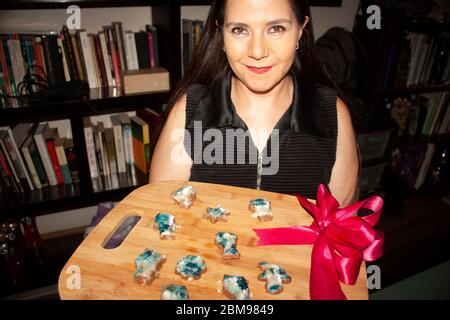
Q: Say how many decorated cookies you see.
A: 10